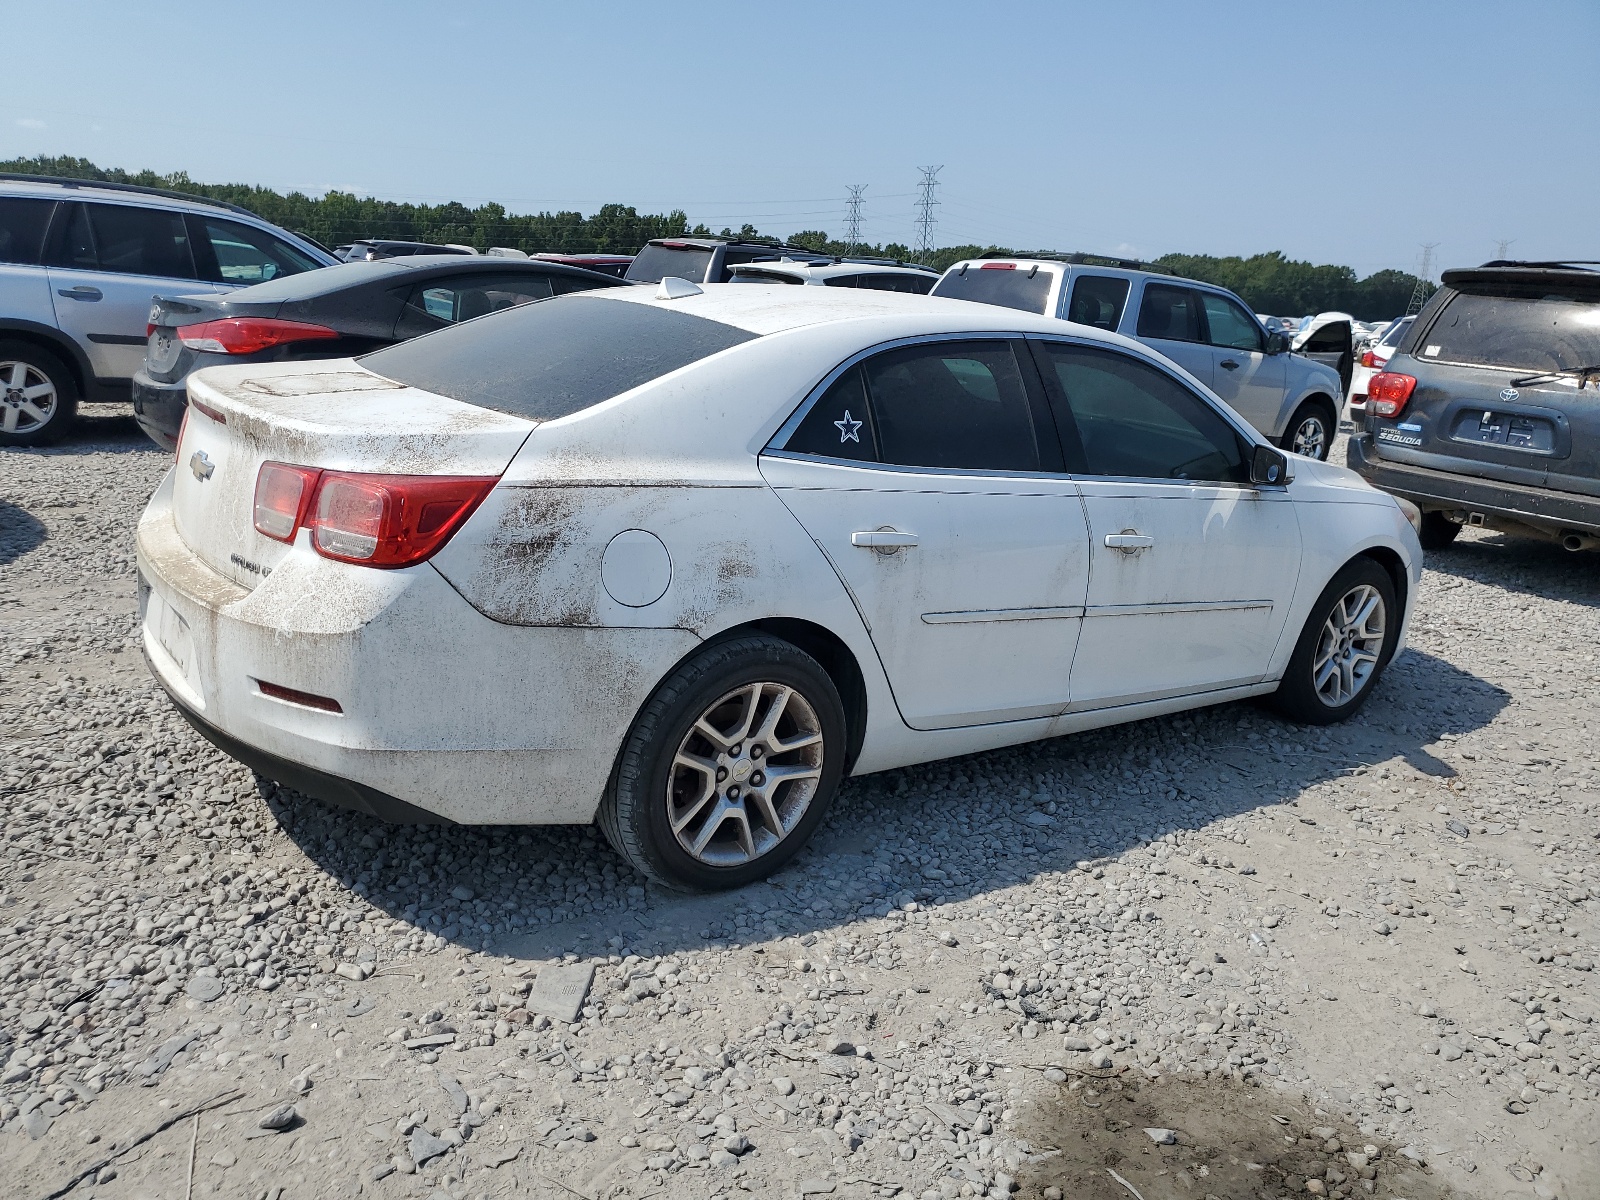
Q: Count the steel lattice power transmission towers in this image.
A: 4